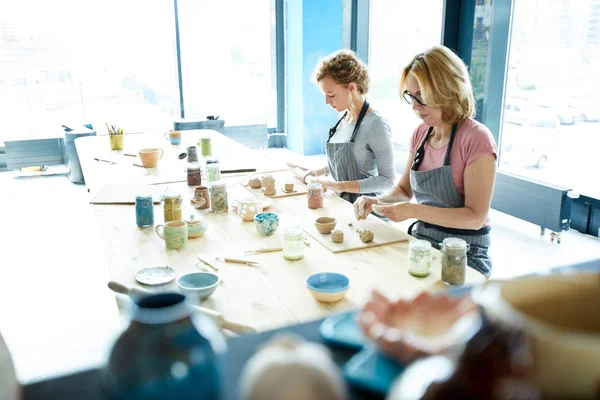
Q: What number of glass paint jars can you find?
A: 12